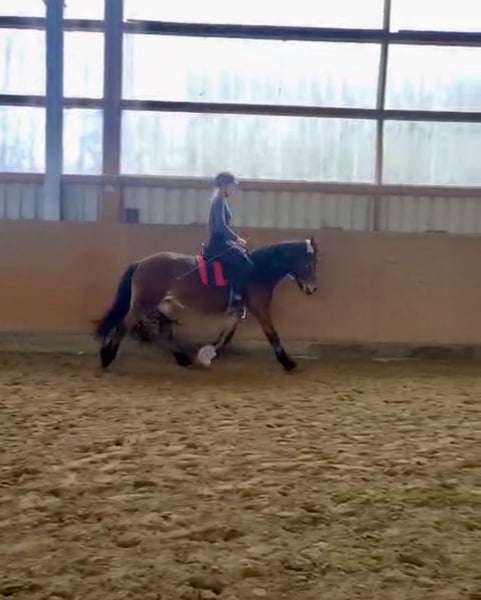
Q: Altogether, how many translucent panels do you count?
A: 12